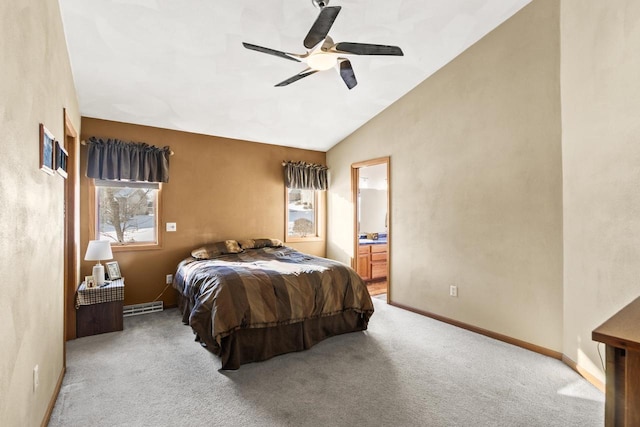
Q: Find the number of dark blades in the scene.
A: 5